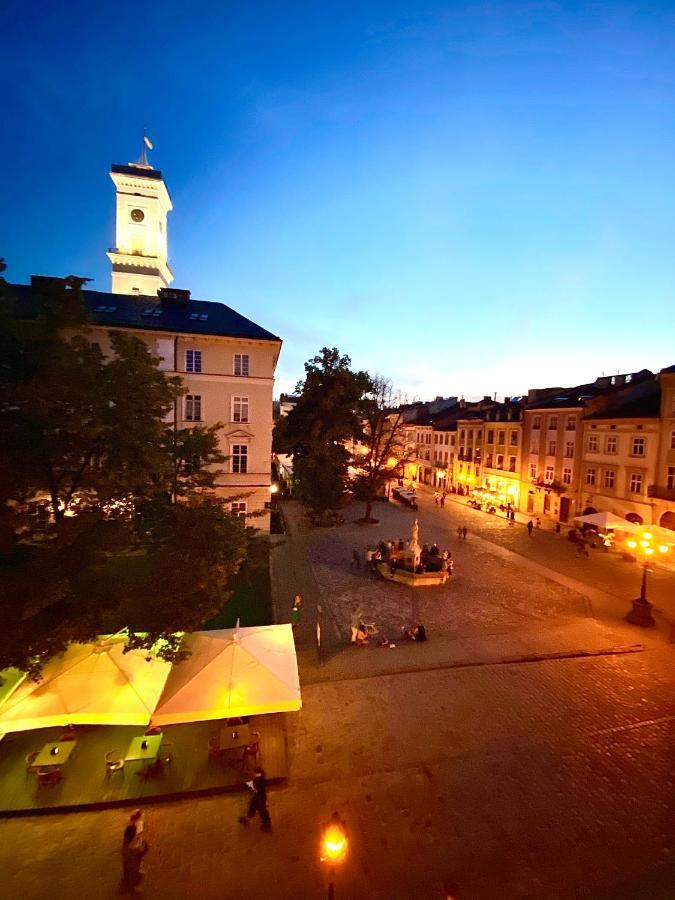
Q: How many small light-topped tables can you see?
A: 3